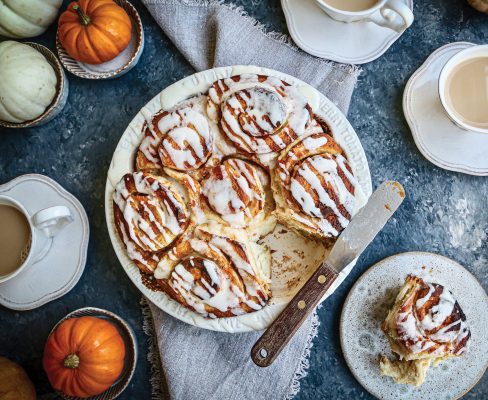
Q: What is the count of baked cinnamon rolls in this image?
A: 7